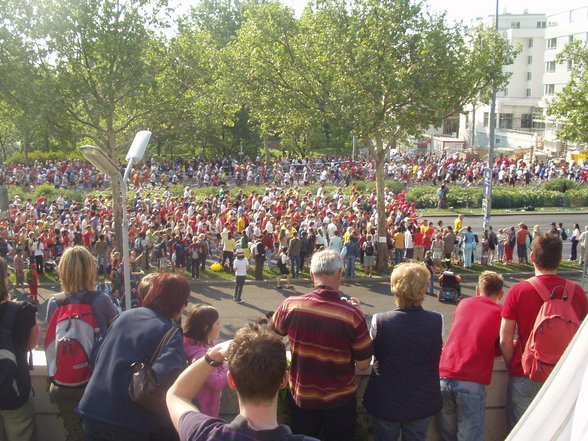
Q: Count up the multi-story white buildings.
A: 2